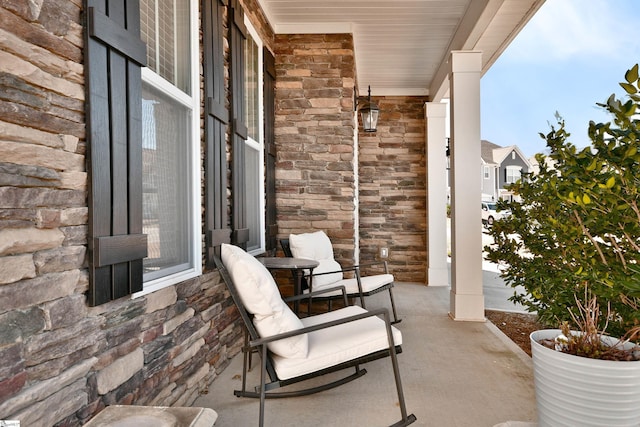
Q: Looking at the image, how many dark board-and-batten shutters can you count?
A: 4